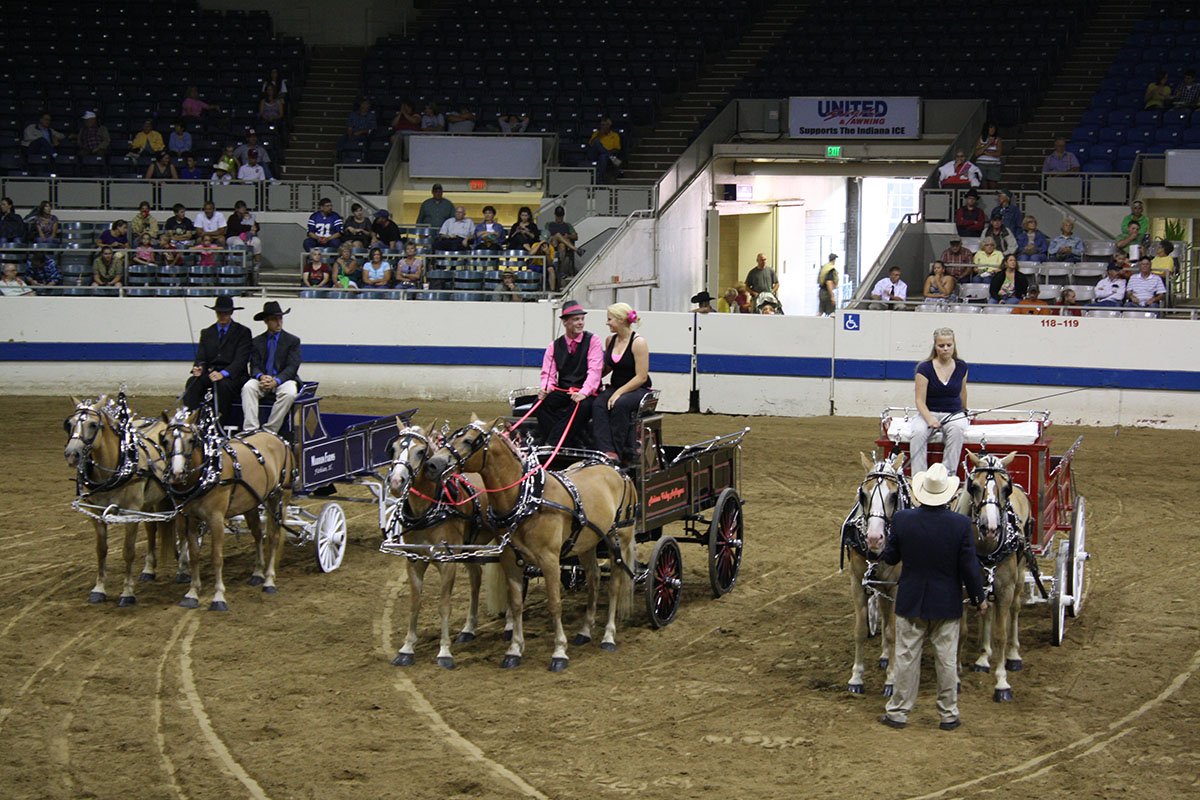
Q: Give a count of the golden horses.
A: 6